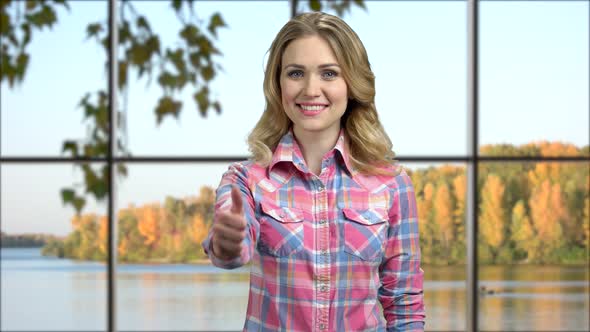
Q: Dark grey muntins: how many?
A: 4